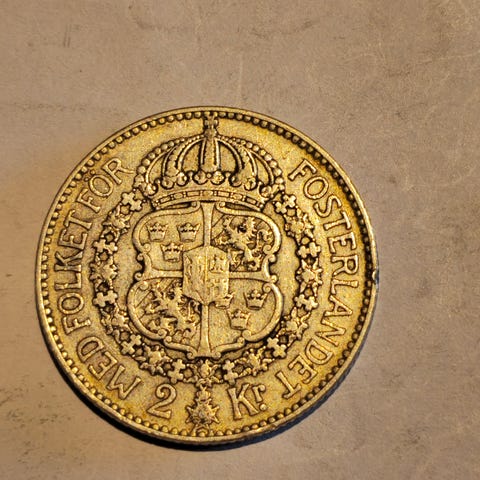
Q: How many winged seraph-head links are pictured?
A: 9